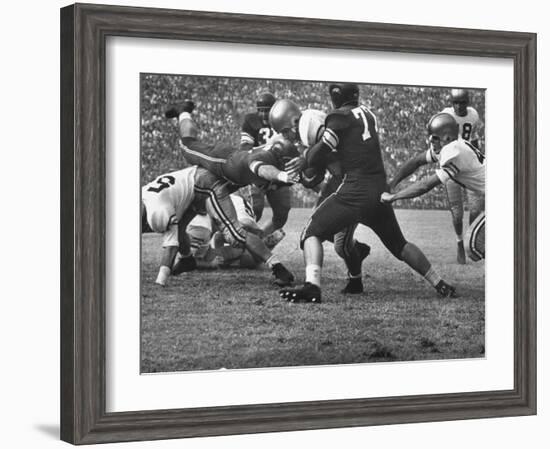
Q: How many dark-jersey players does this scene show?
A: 3